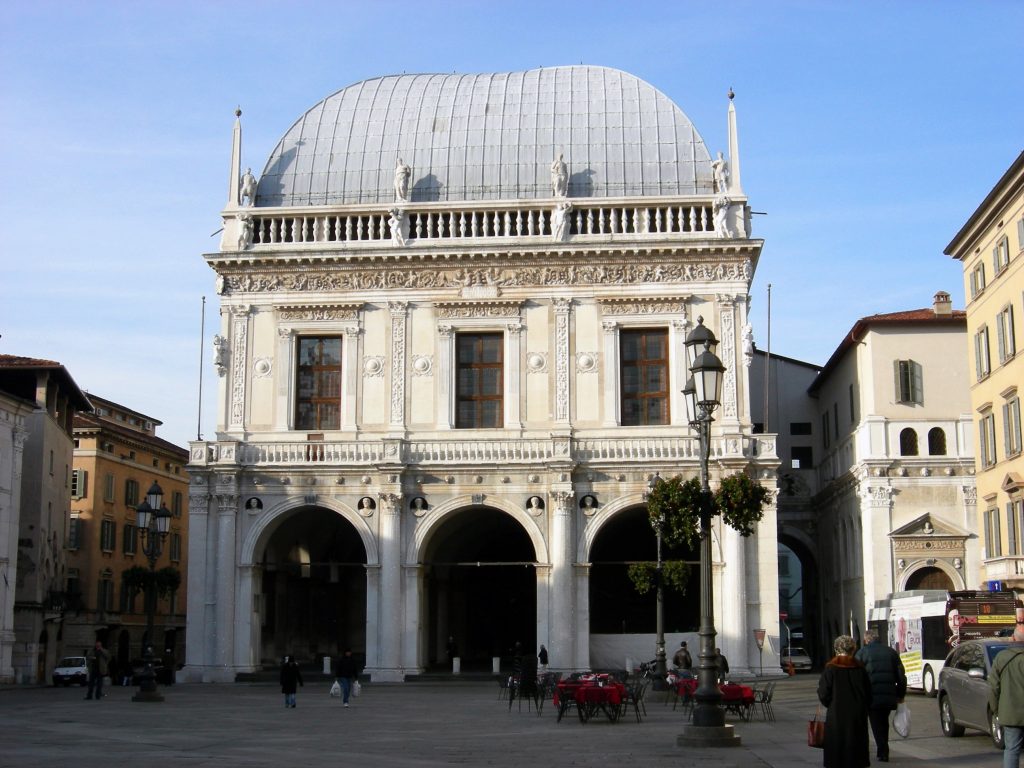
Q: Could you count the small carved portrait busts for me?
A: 5